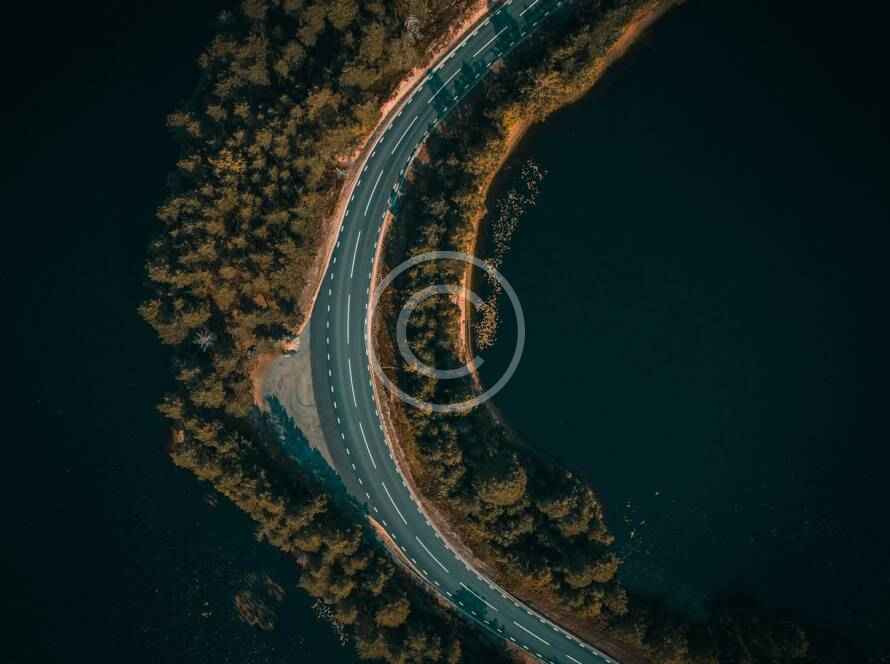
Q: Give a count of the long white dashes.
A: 14